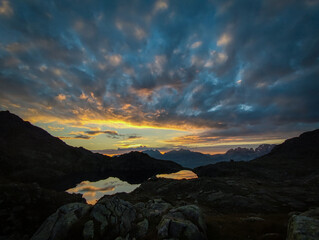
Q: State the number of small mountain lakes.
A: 2